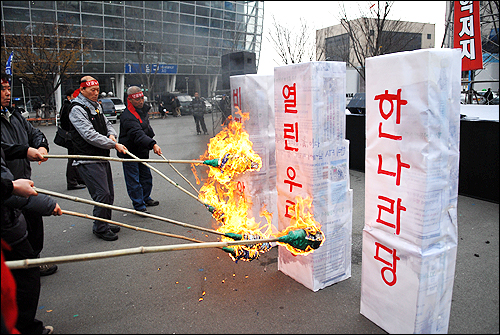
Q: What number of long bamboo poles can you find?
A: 6